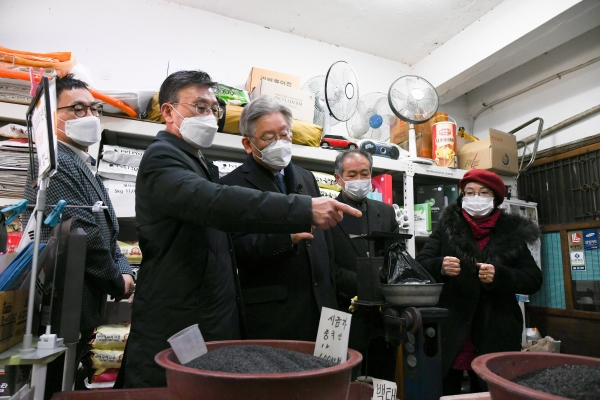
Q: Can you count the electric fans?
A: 4